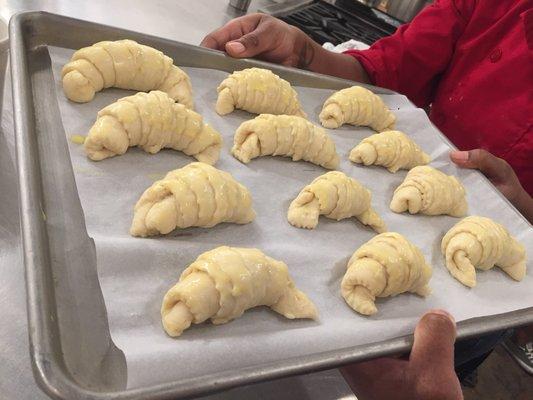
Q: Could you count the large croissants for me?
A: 4